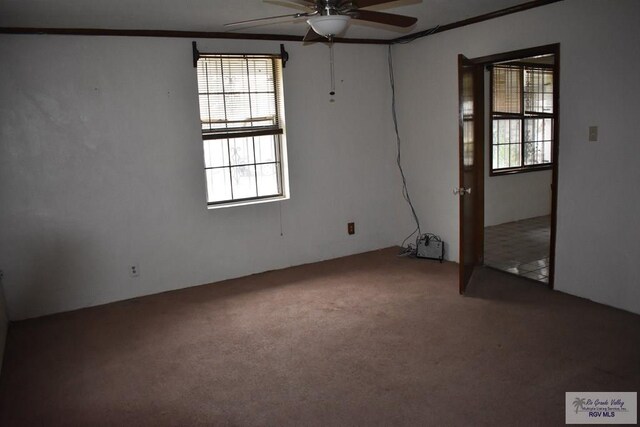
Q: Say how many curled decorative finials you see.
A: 2